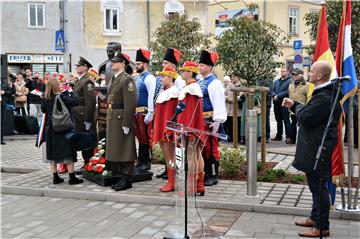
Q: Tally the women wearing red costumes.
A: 2